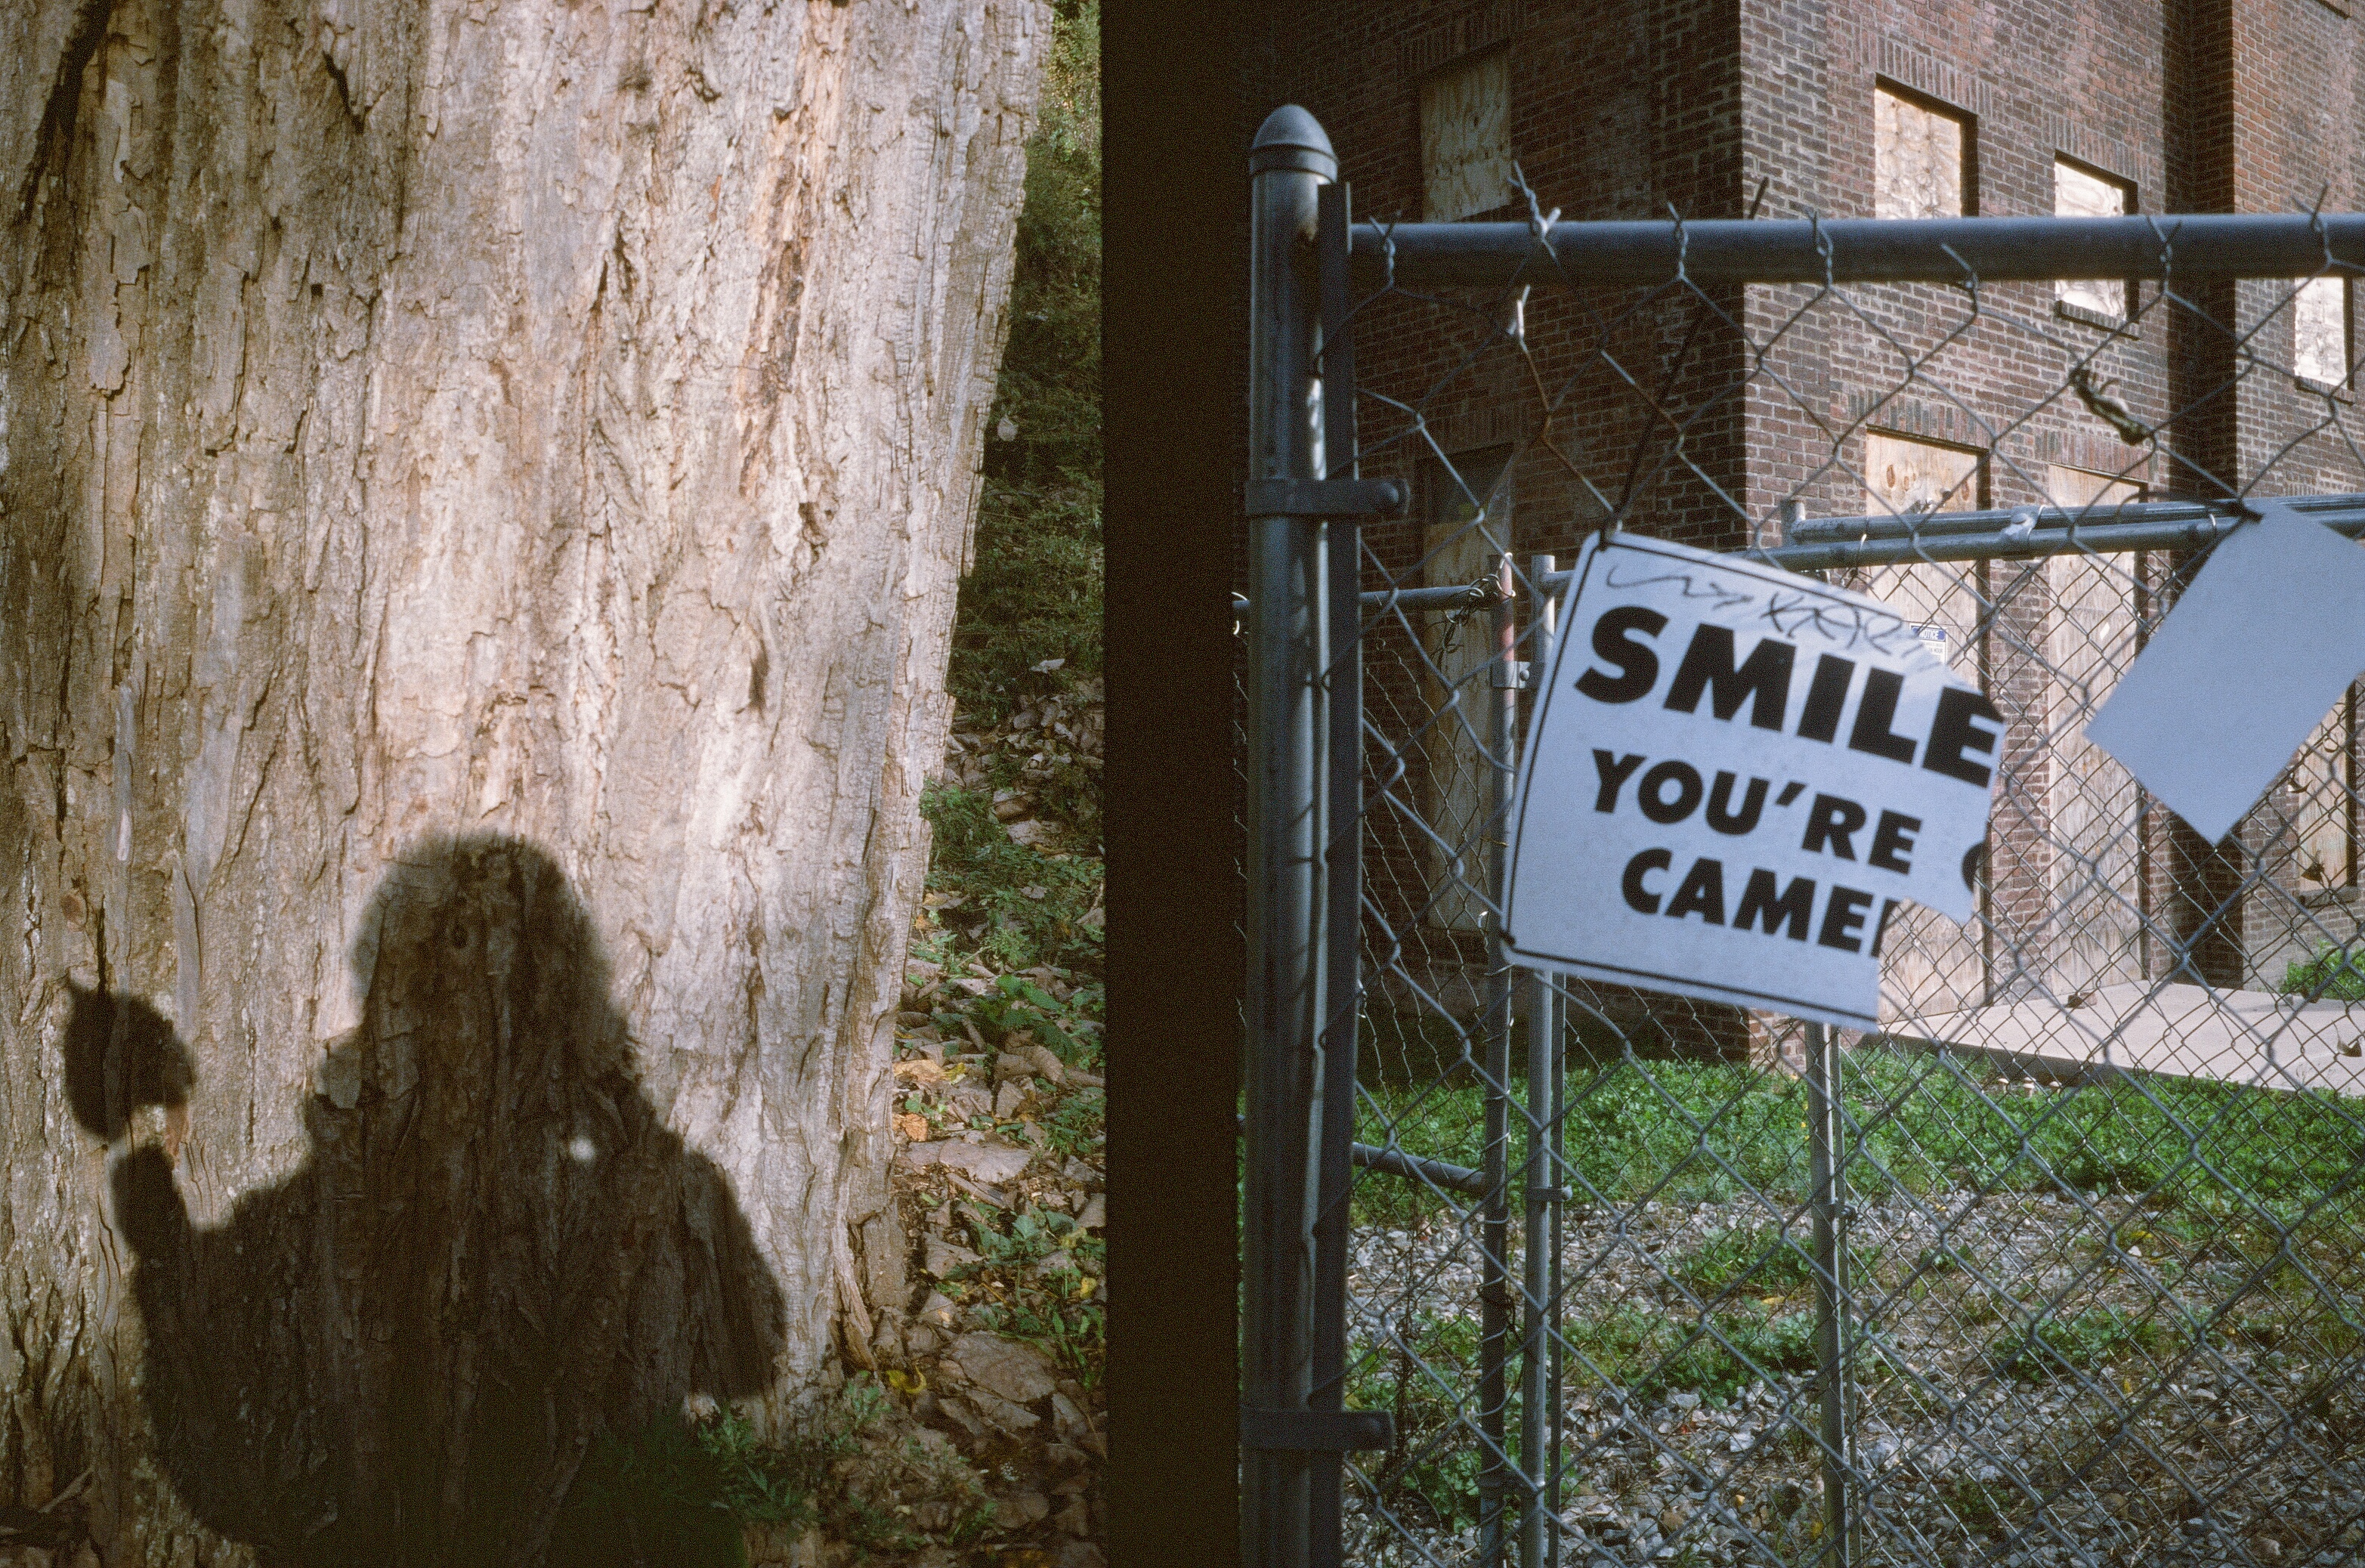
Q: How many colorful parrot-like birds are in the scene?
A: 0